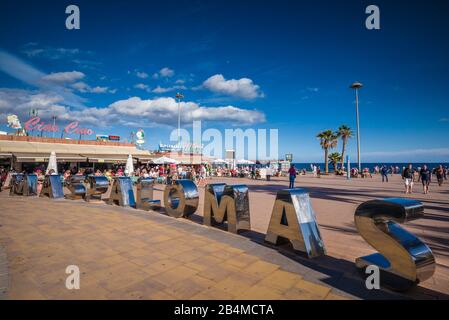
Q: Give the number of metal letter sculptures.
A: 10